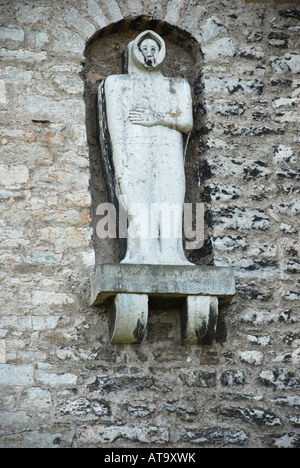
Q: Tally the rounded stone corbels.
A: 2